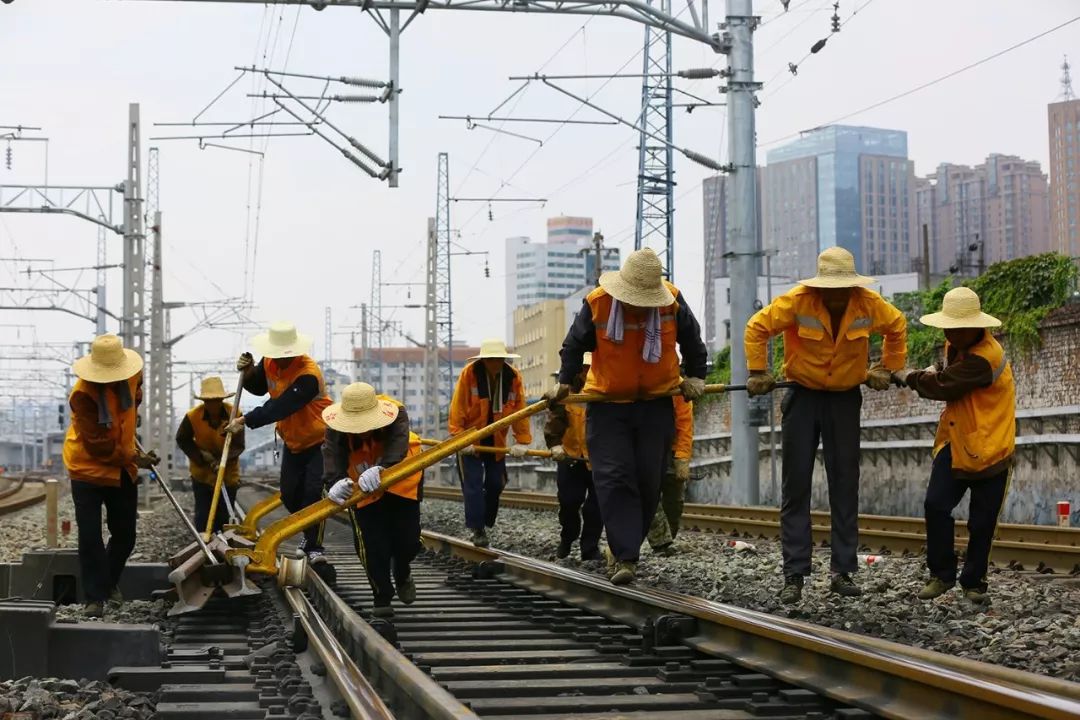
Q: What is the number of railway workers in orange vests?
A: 10